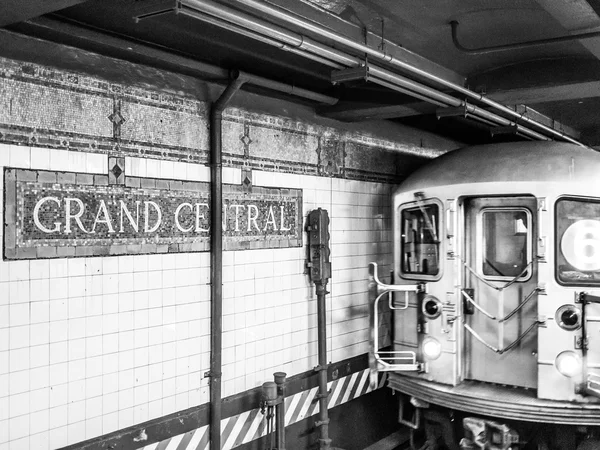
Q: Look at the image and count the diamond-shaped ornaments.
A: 4